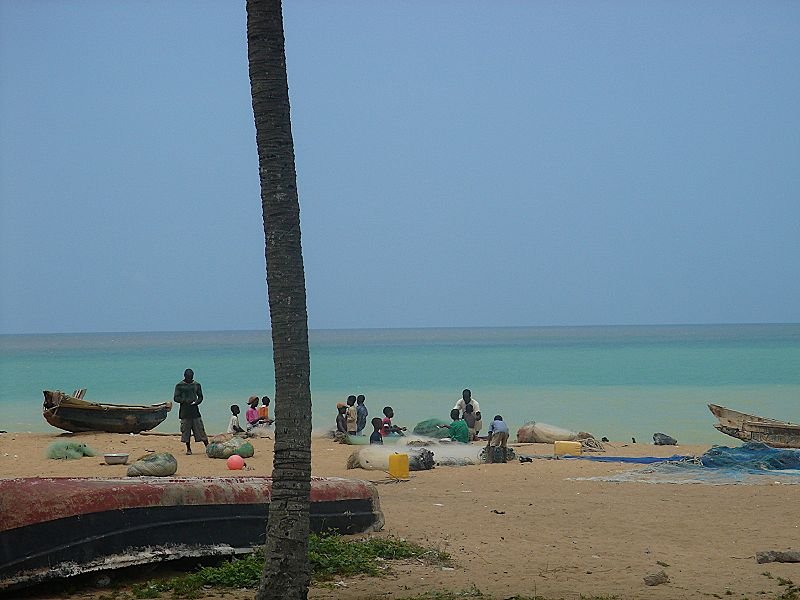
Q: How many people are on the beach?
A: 13